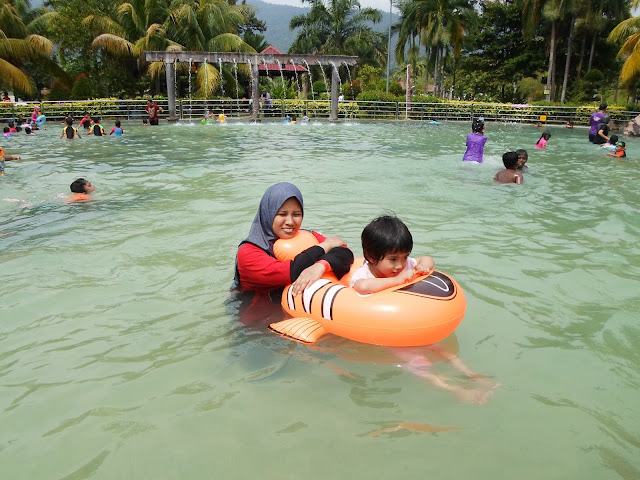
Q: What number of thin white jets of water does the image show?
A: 13